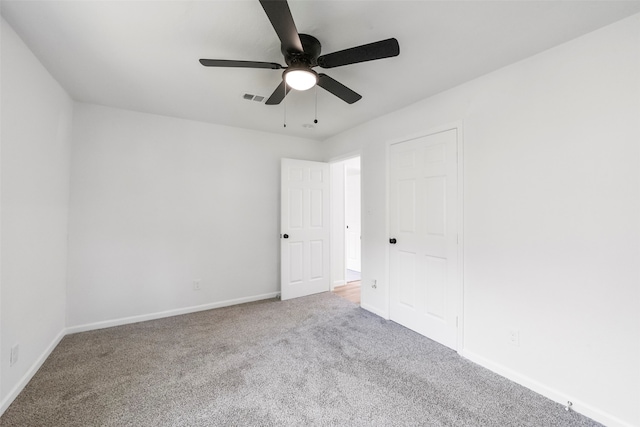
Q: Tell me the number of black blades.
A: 5